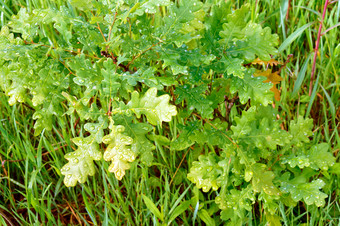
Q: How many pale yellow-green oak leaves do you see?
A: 3